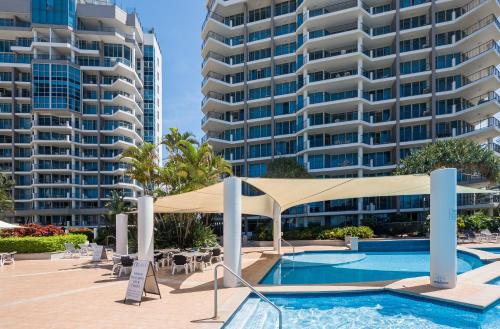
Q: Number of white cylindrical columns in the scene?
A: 5